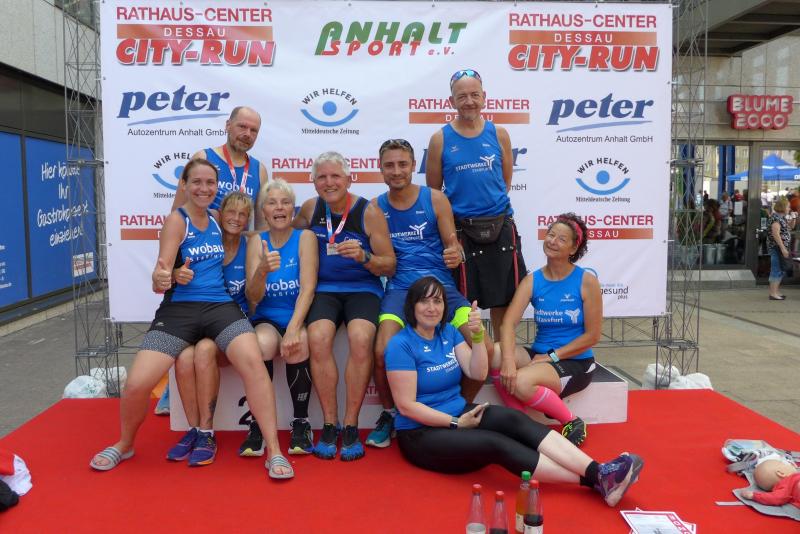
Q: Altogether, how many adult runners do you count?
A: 9